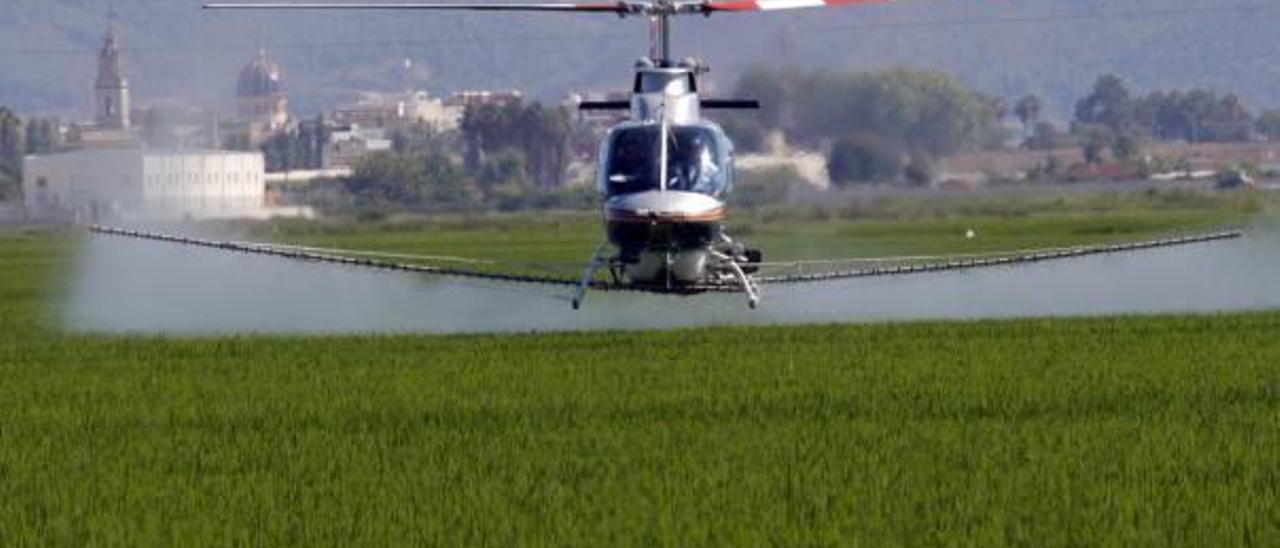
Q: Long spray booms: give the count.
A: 2